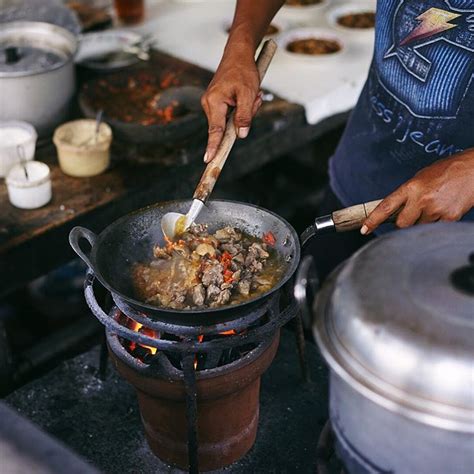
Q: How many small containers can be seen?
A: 3